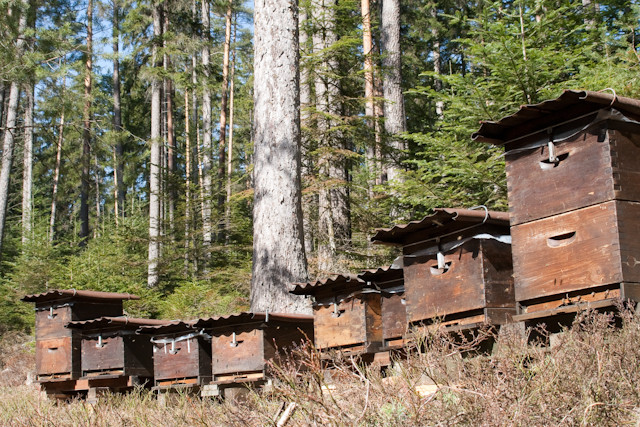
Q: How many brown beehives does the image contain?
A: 8